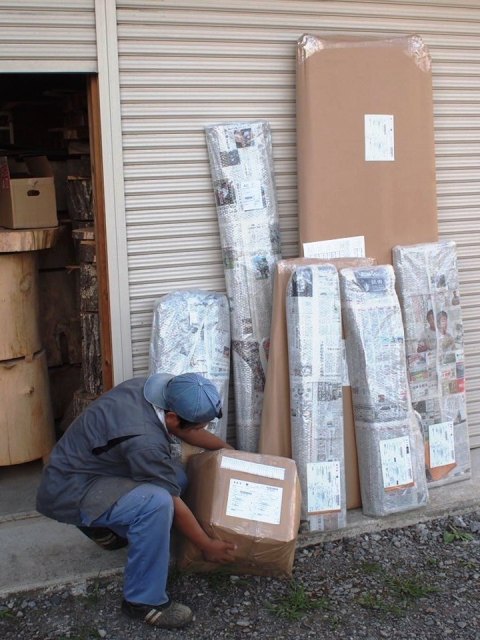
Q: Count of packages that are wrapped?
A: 8